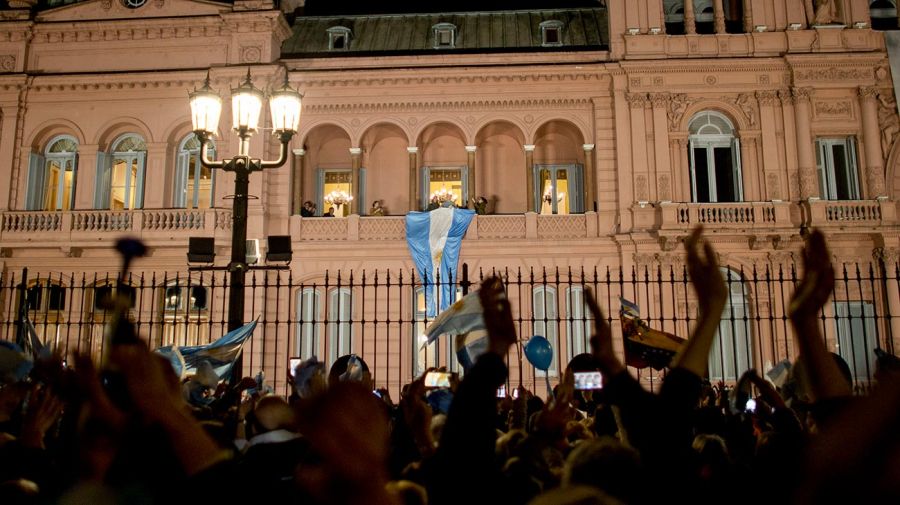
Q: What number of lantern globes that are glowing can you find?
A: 3